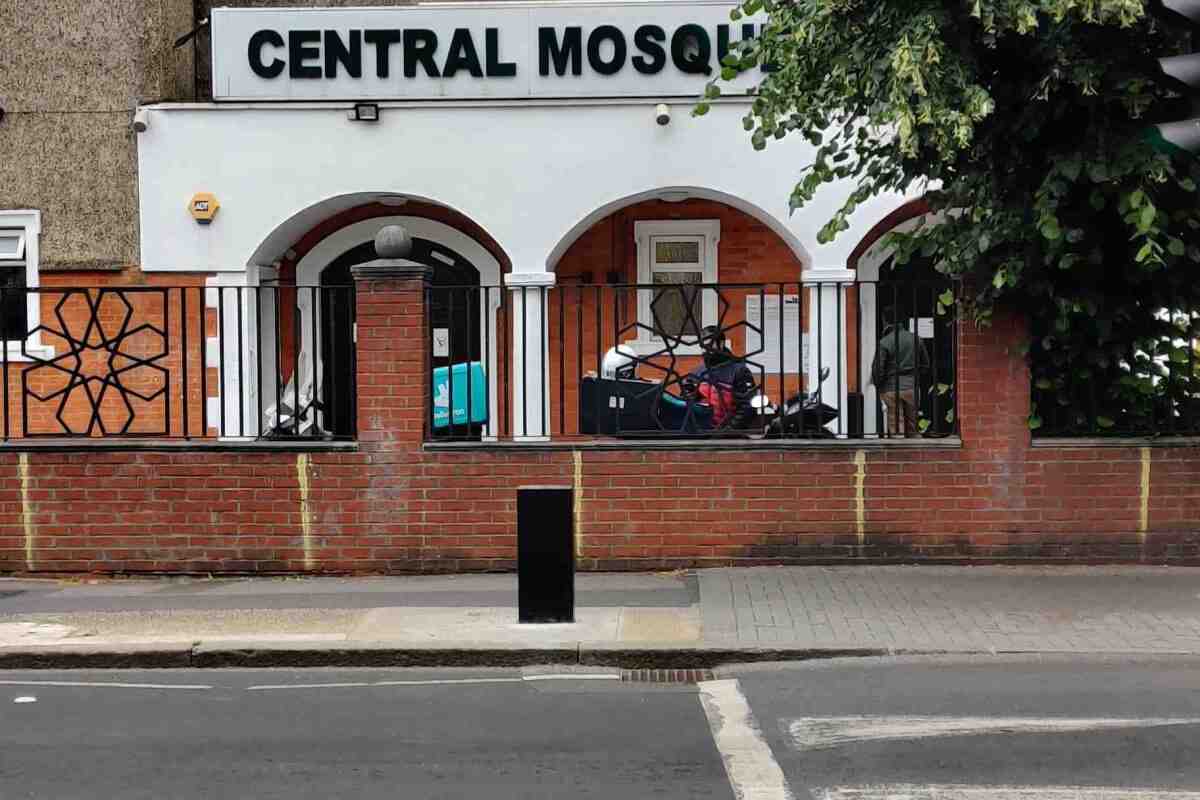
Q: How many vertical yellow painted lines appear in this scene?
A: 5